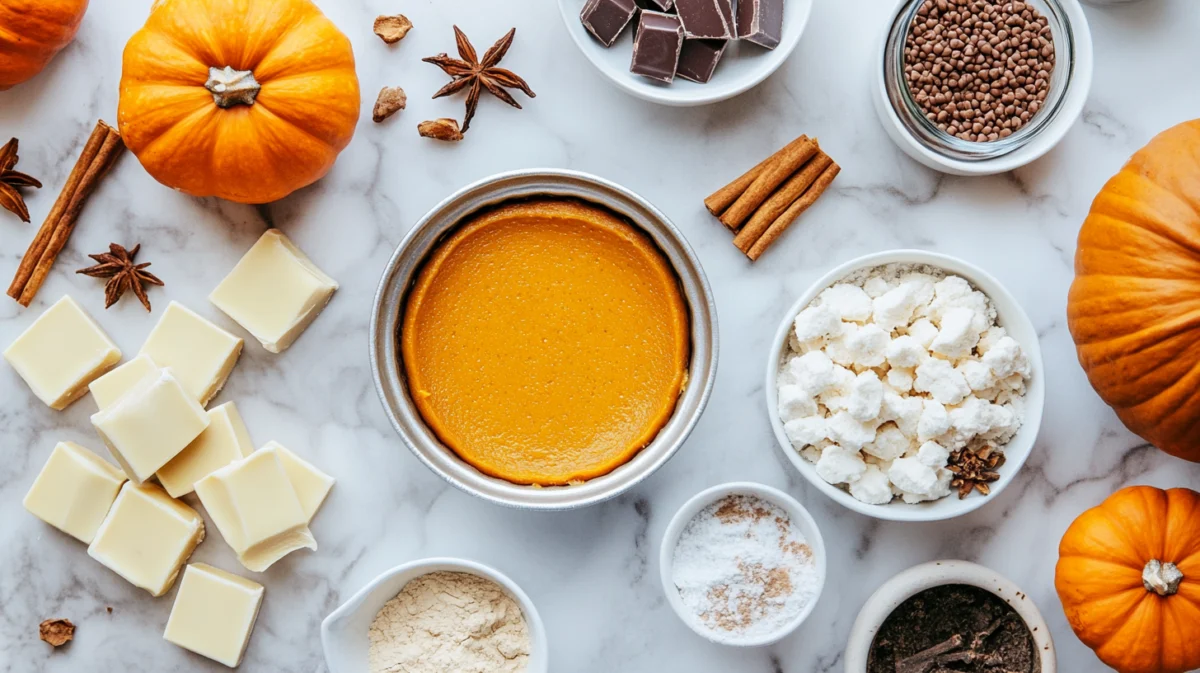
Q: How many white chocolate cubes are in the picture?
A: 11